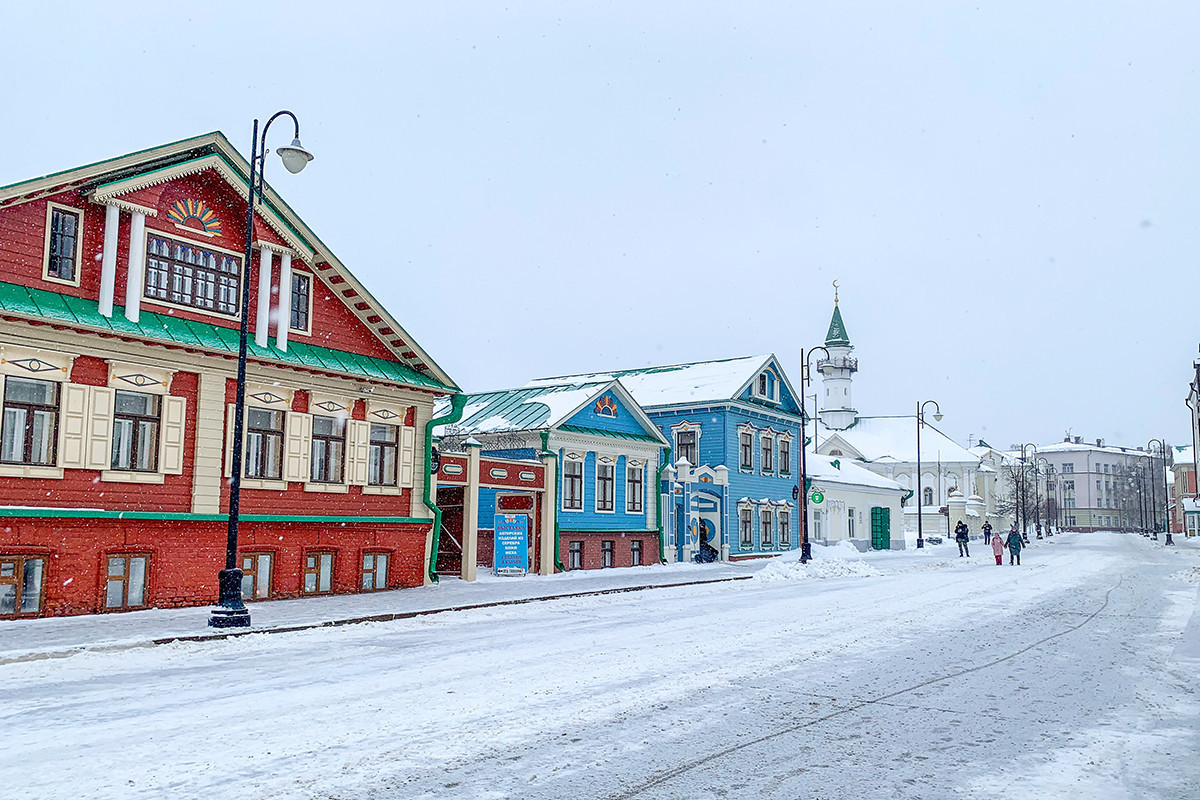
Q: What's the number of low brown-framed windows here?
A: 5